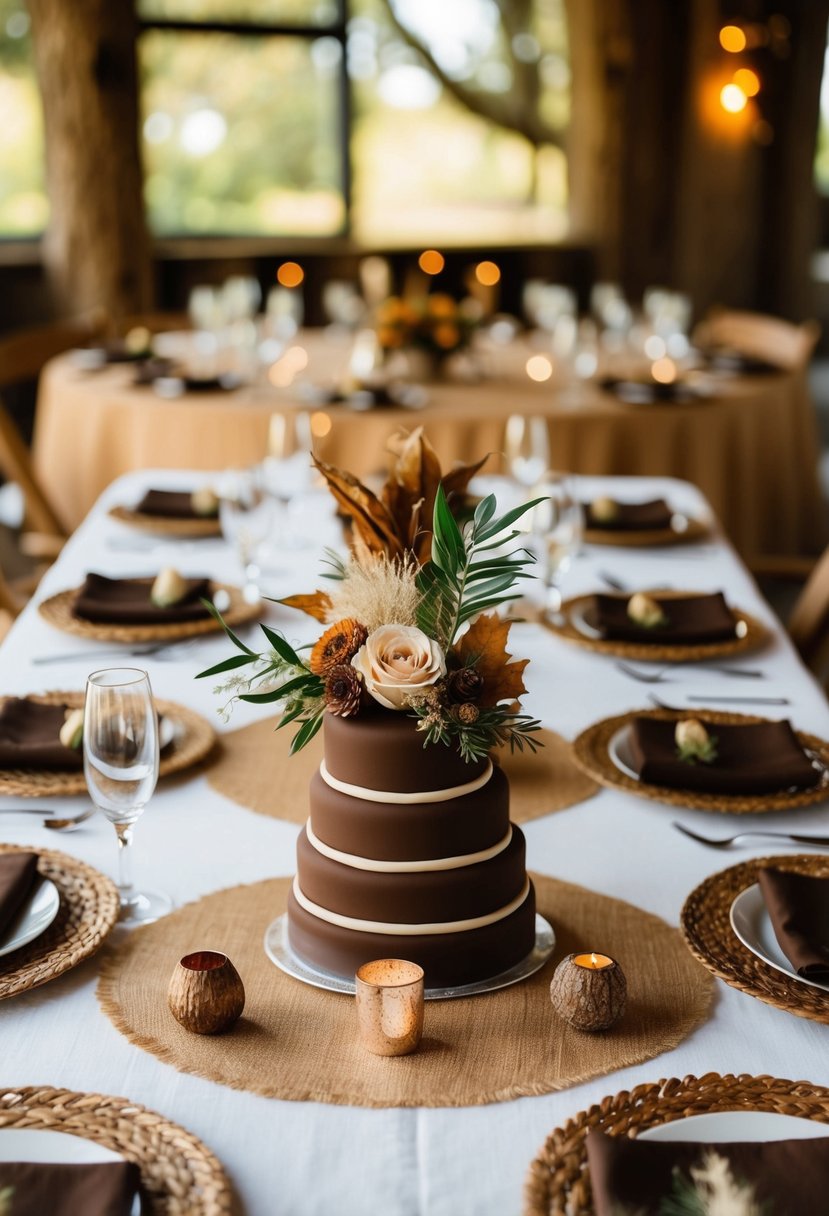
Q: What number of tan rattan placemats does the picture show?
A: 10